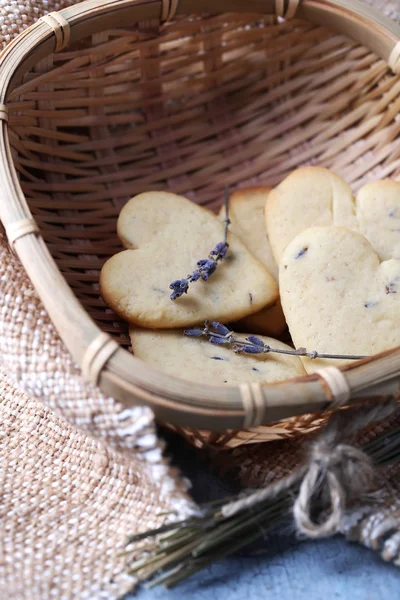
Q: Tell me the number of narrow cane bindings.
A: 9